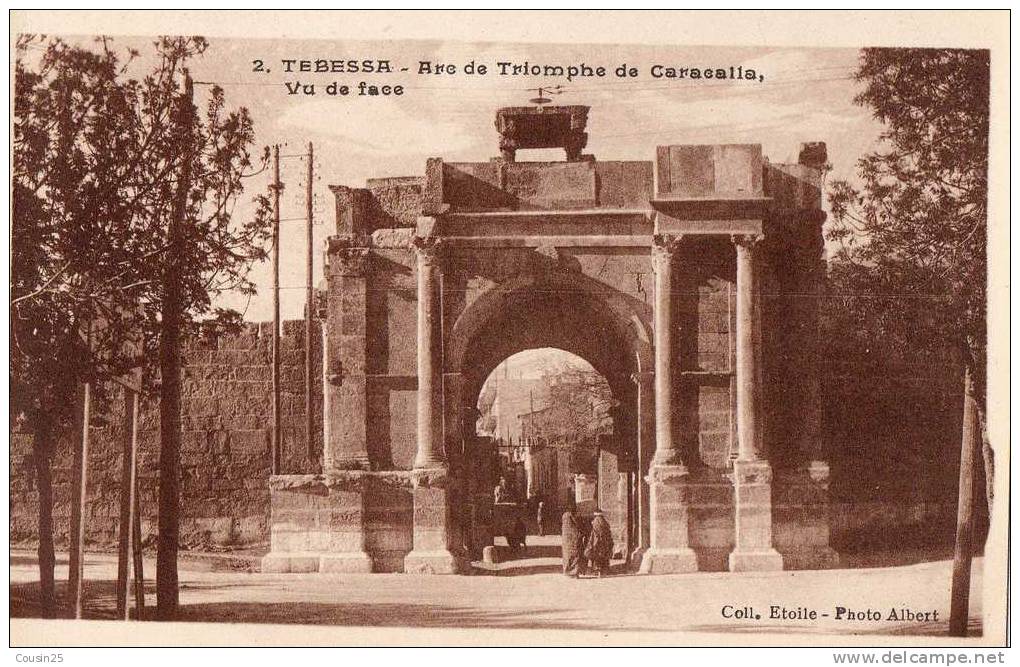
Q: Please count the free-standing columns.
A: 3